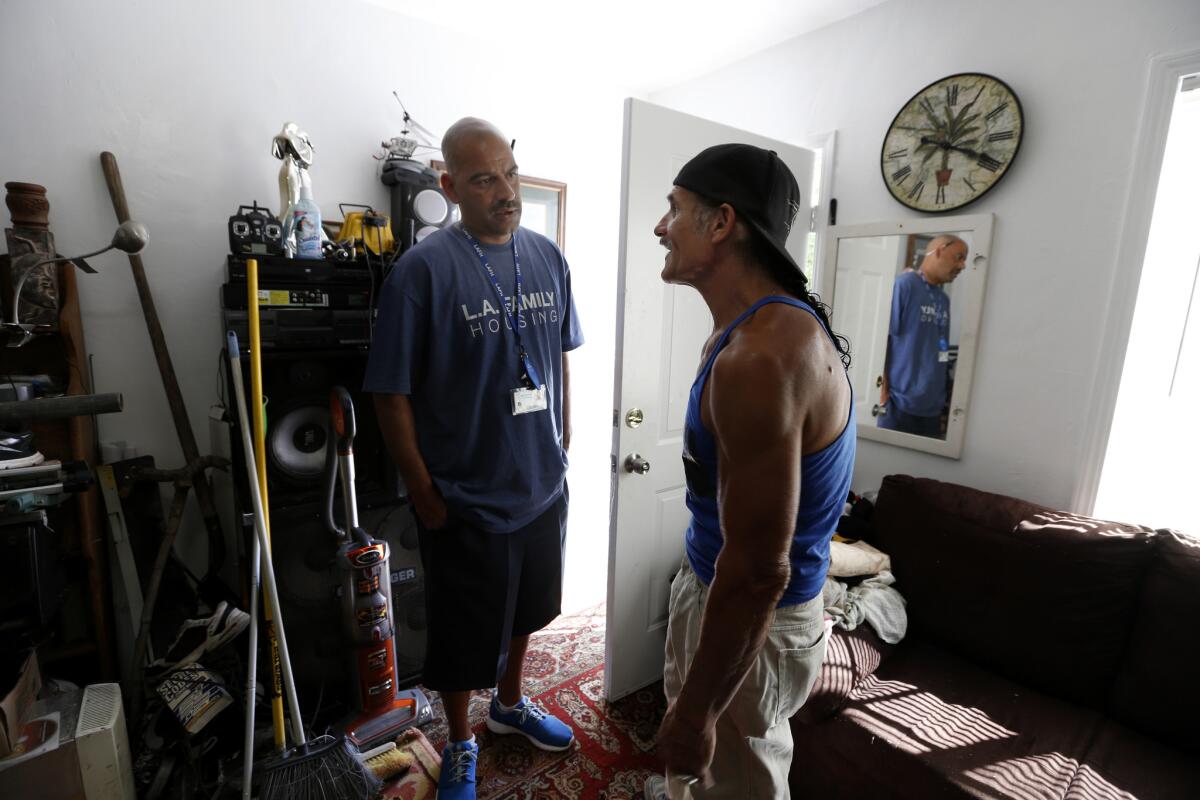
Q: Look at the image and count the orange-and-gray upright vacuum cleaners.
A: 1